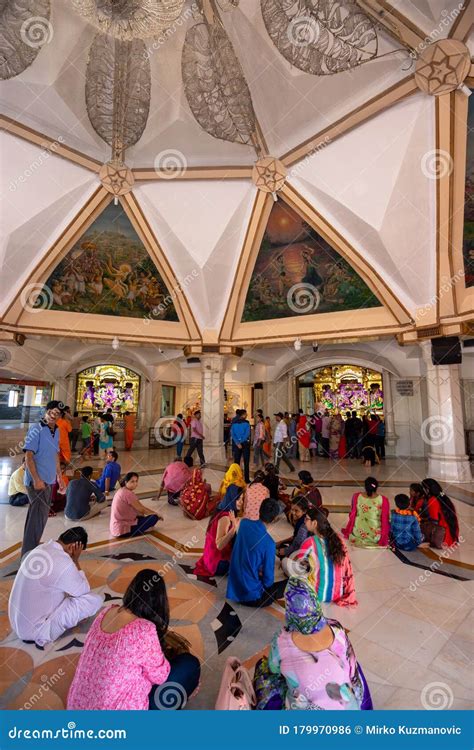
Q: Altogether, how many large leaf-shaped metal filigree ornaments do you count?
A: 4